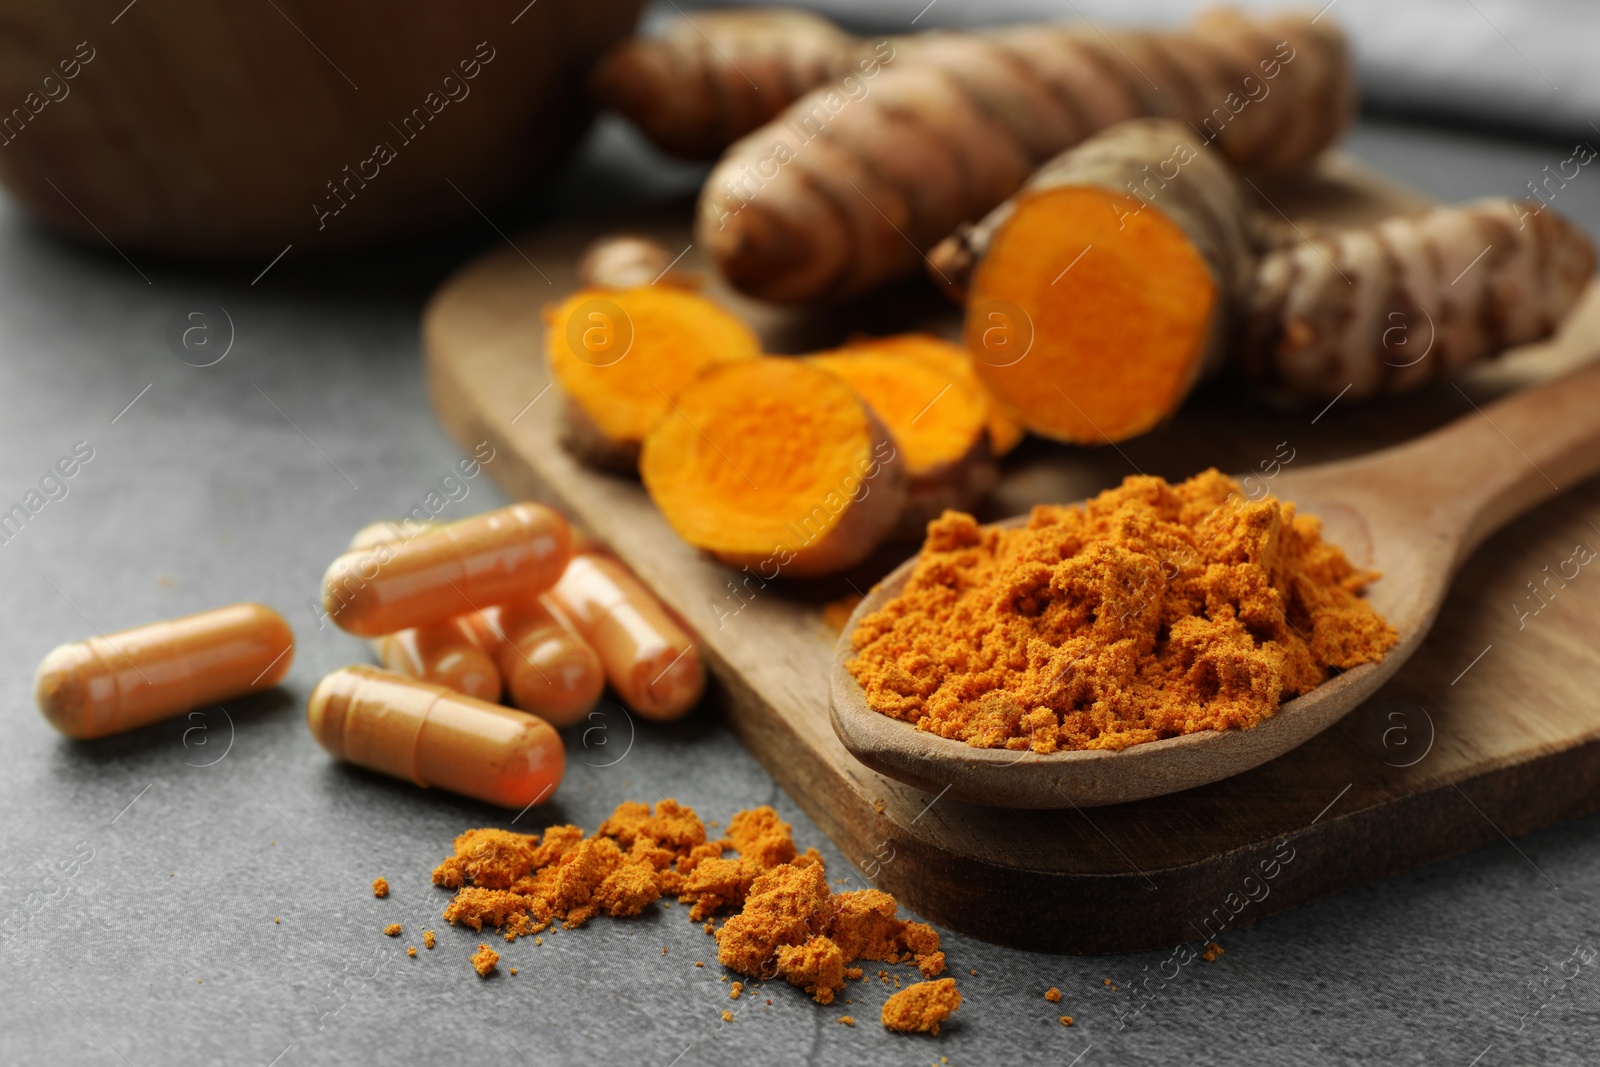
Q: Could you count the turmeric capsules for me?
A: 7